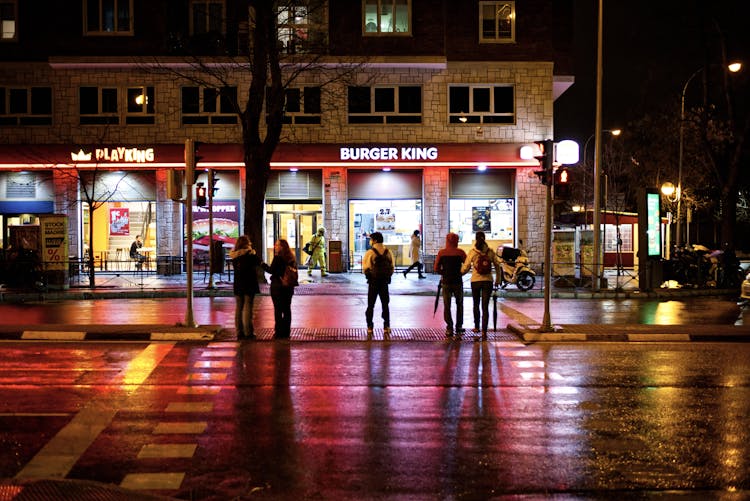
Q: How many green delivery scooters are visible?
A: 0